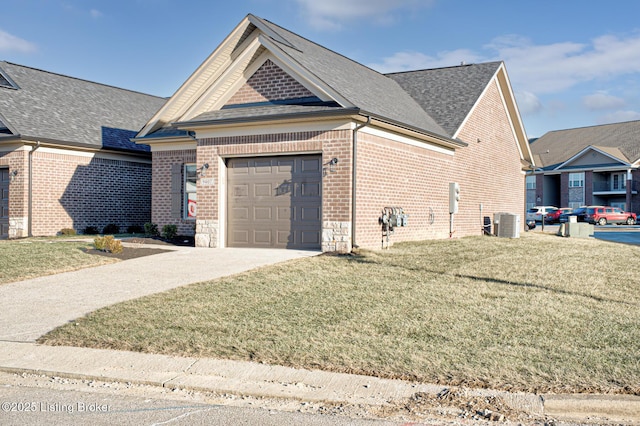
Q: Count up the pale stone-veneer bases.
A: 3